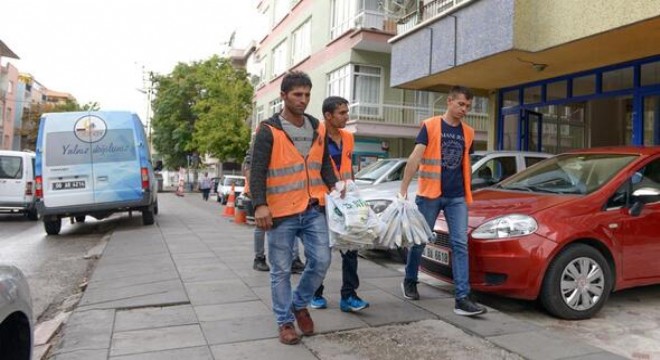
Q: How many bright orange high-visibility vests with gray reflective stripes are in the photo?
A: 3